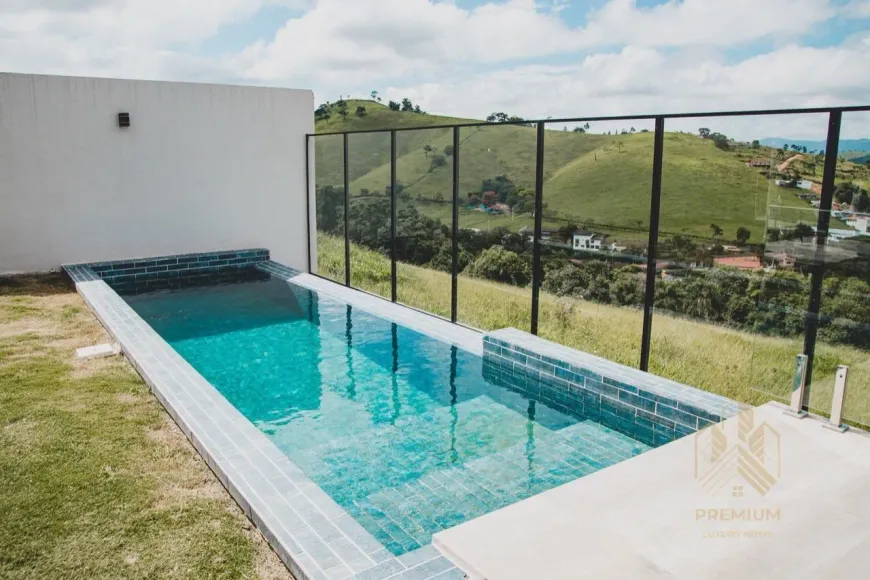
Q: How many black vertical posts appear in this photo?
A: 7